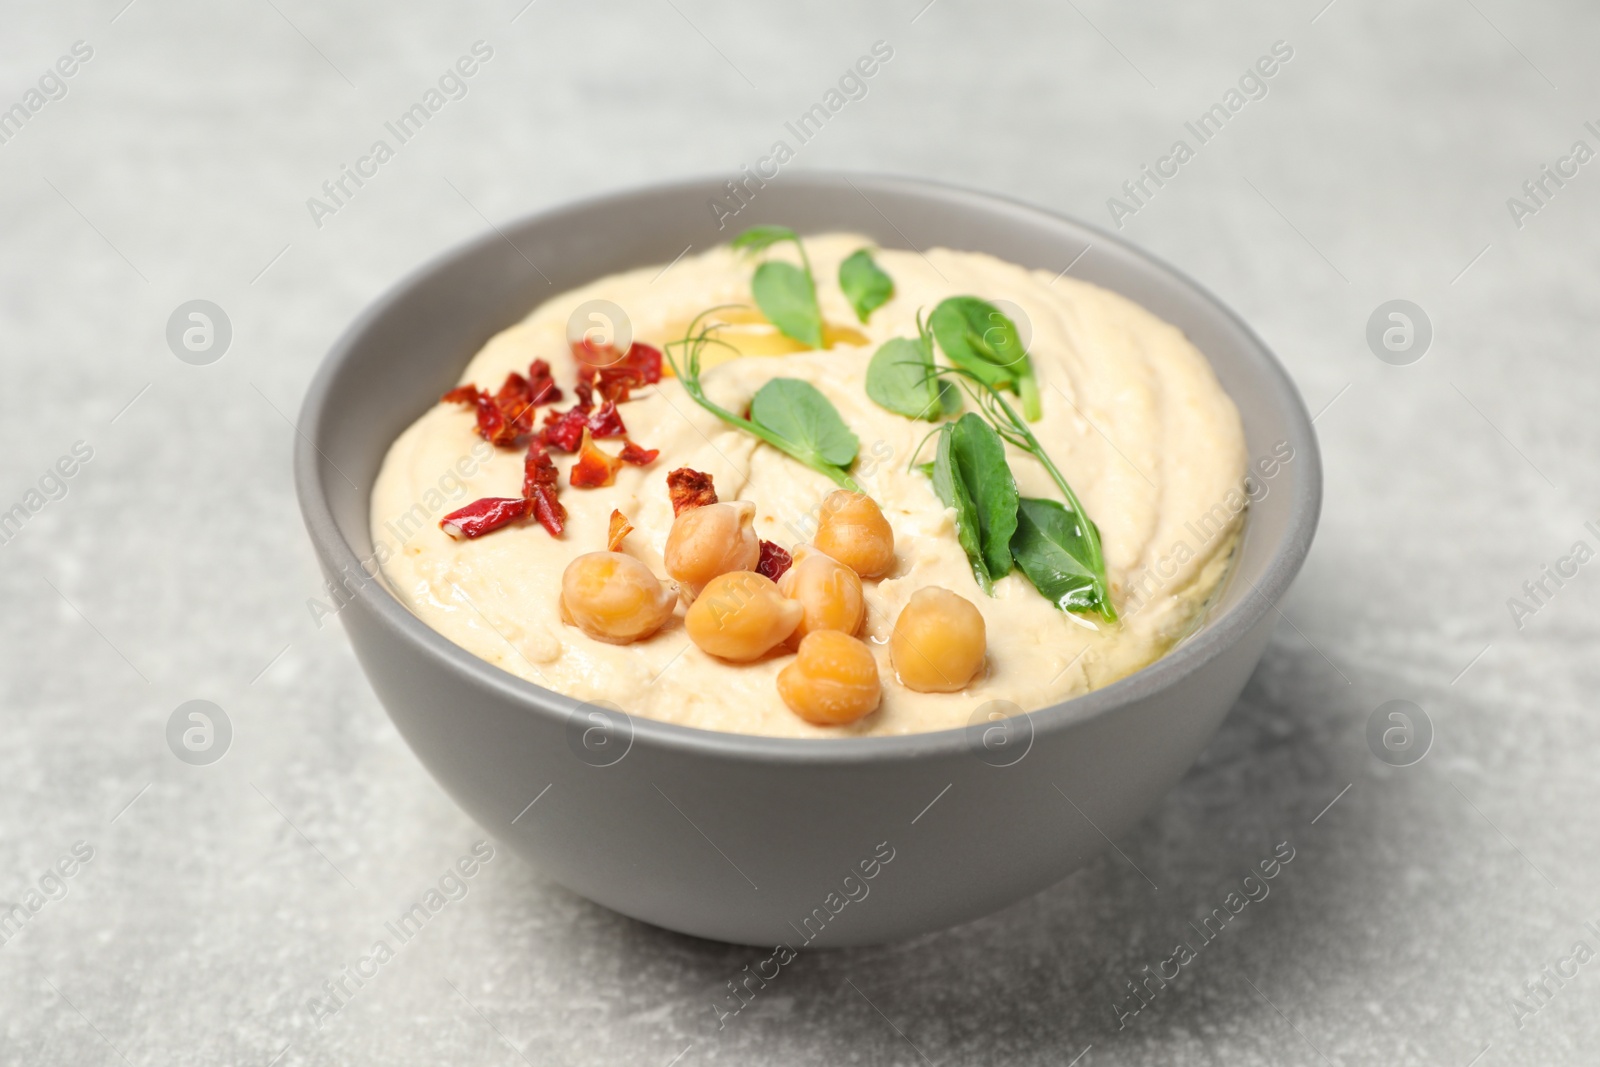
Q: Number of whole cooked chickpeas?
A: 7